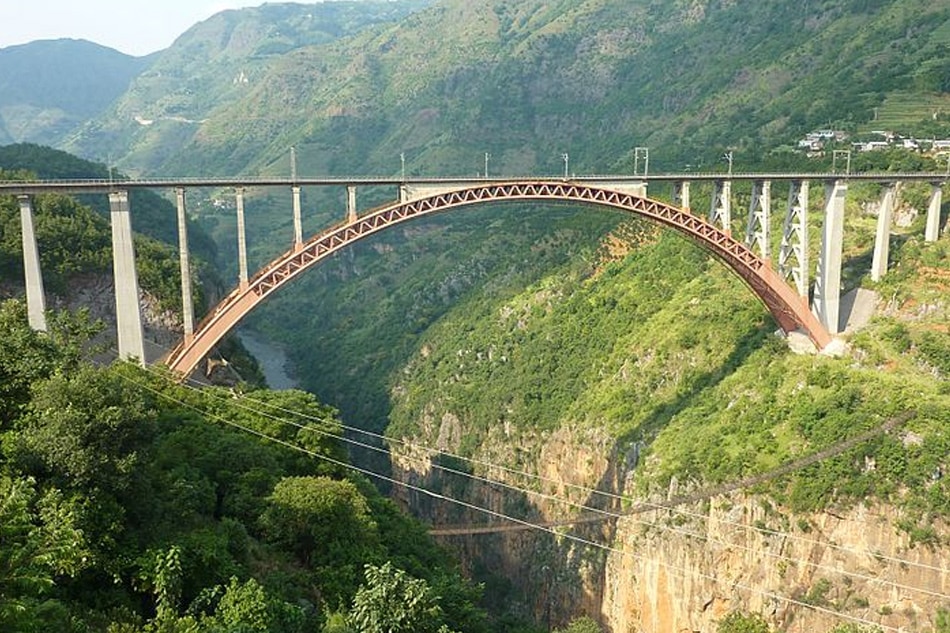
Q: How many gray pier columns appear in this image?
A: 13